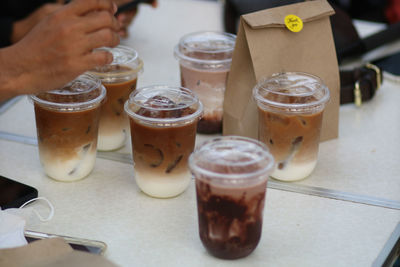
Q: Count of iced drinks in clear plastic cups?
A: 6